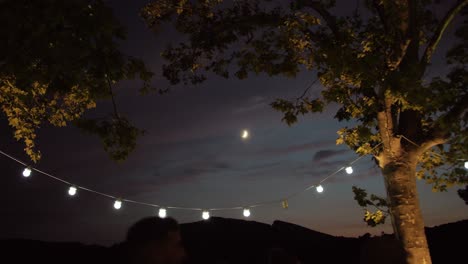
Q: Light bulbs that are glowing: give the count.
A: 9